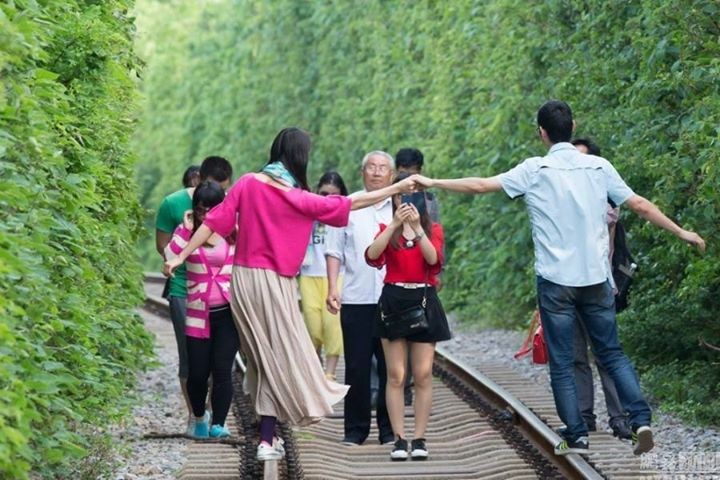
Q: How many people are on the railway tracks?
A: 10